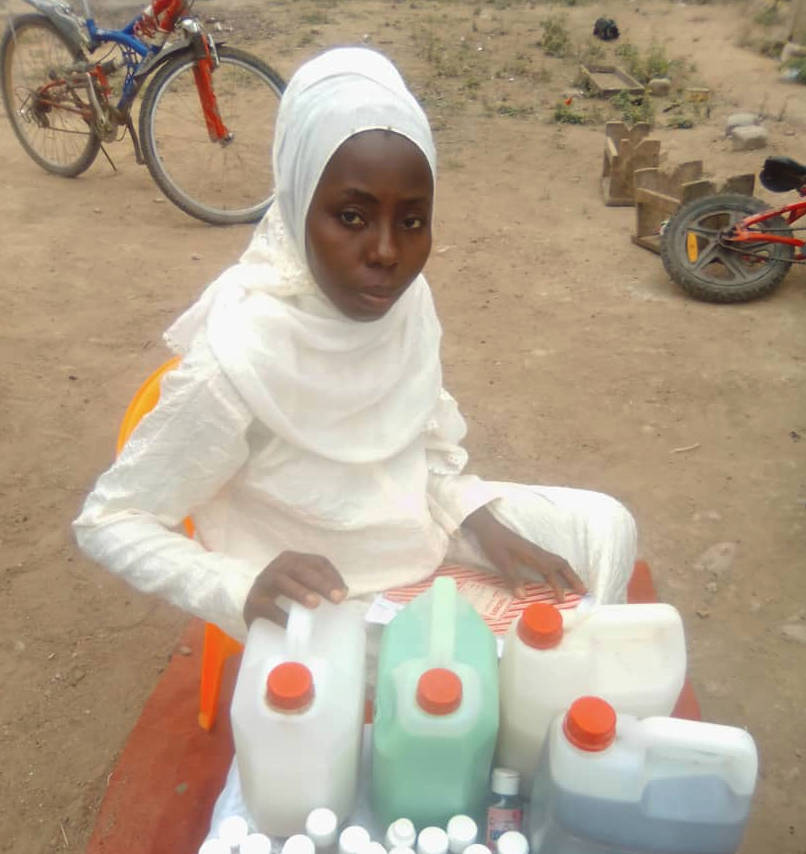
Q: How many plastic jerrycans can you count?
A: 4